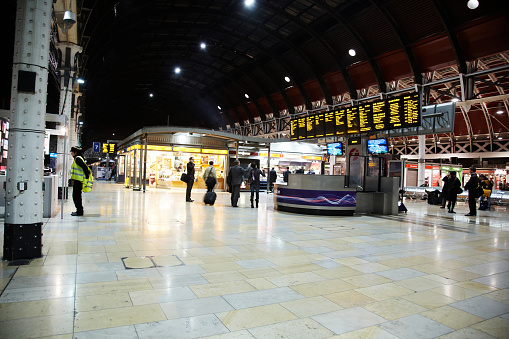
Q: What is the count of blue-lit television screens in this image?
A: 2